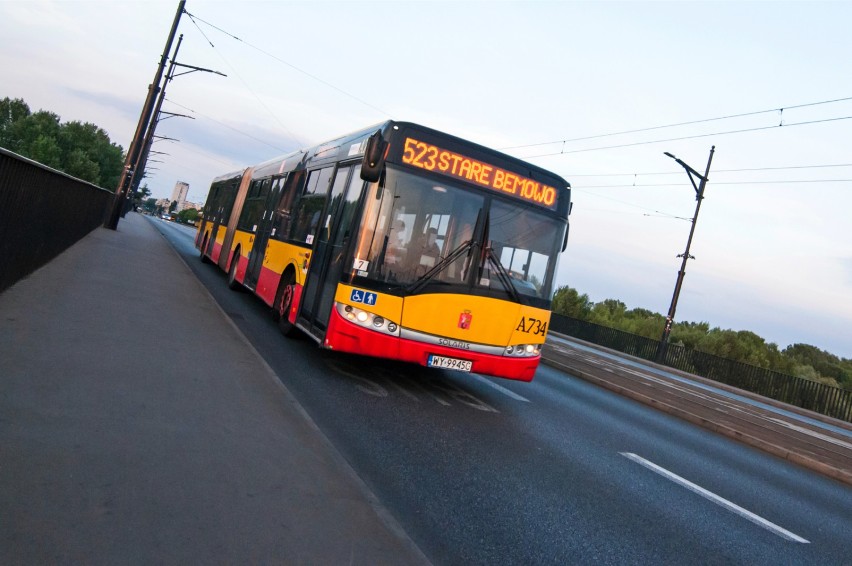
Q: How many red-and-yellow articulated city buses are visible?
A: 1